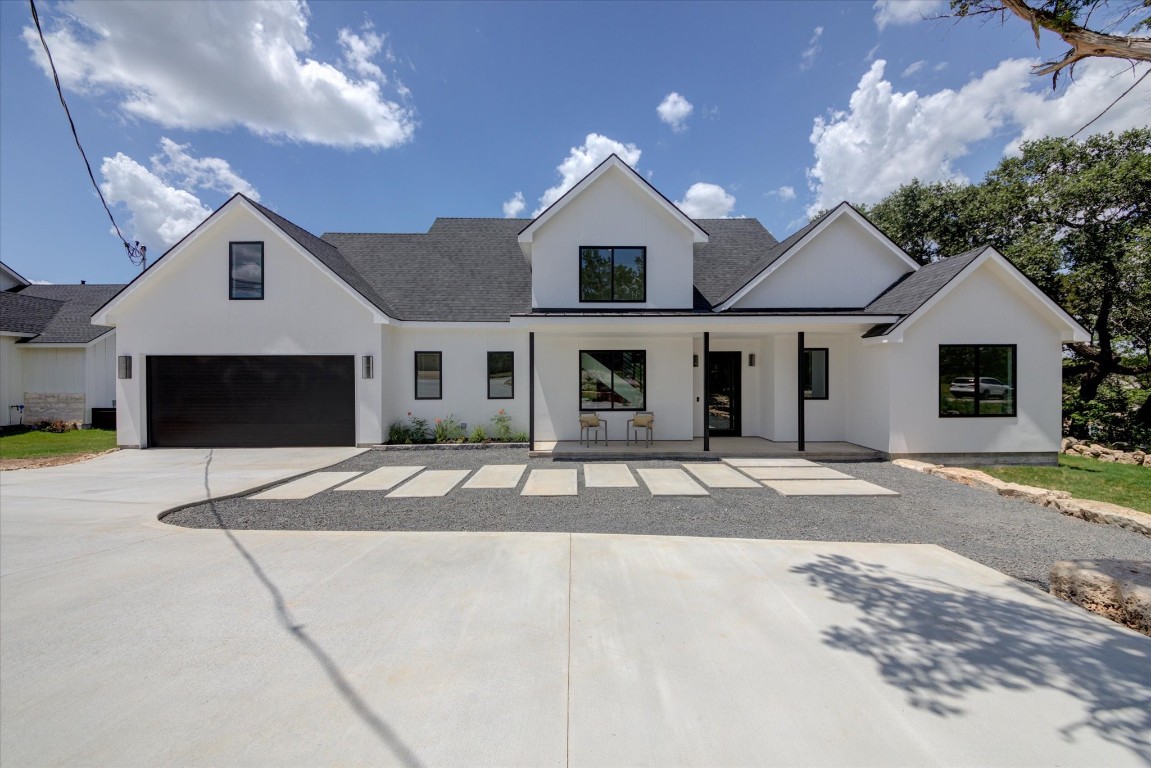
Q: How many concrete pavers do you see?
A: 11